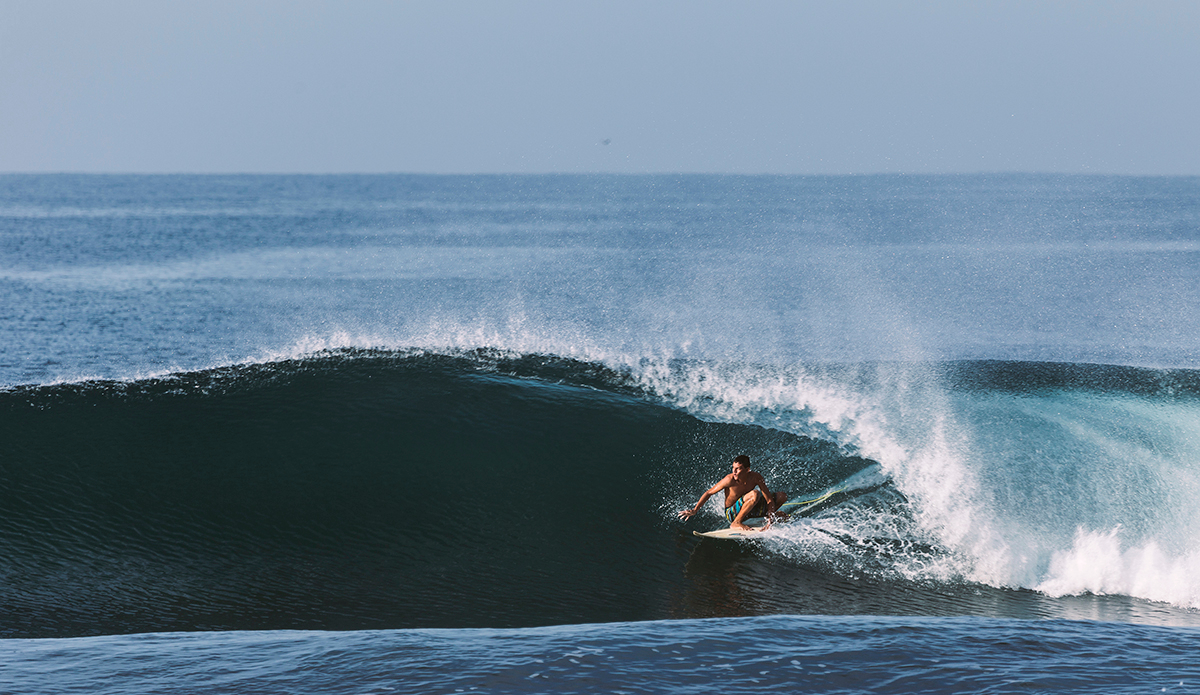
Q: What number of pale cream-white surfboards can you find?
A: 1